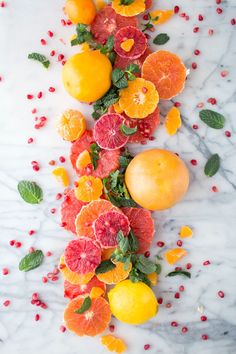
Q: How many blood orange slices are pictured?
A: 4